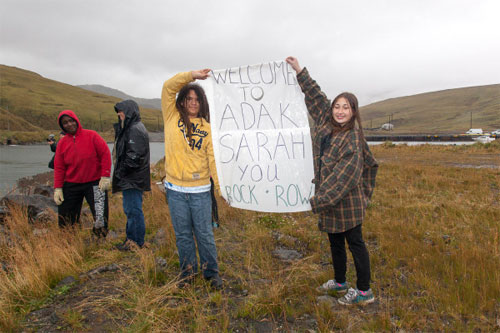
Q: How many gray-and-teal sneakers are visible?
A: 2